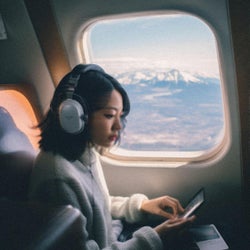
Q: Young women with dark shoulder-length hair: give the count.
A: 1